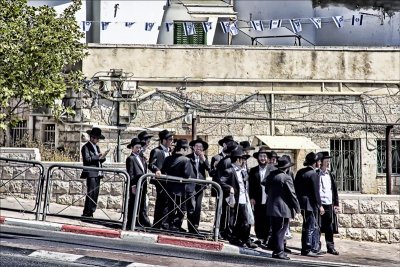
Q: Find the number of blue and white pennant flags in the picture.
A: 15